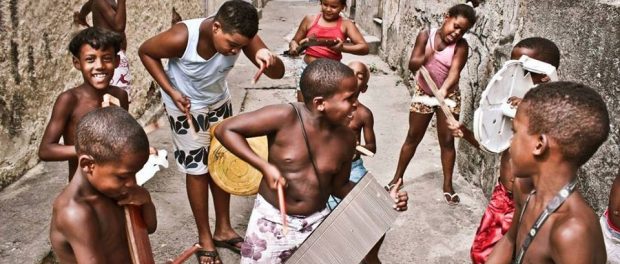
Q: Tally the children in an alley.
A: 11